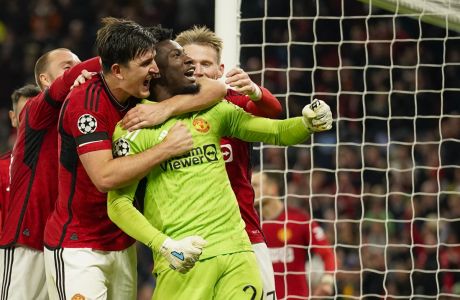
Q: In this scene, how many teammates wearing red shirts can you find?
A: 5